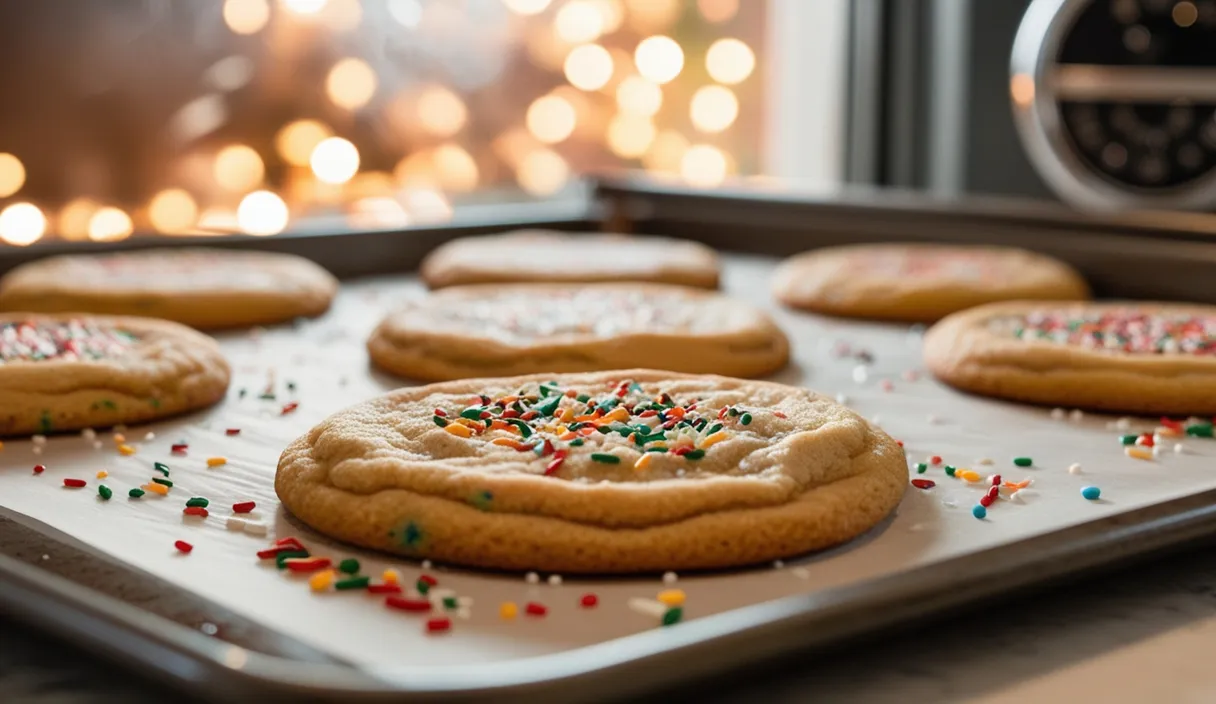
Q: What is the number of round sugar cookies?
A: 7